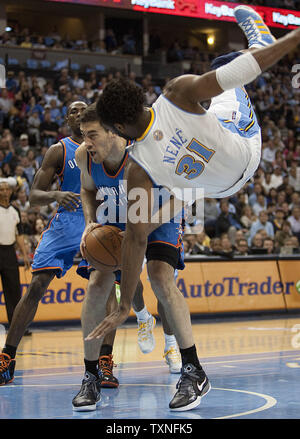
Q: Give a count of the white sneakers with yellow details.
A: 2